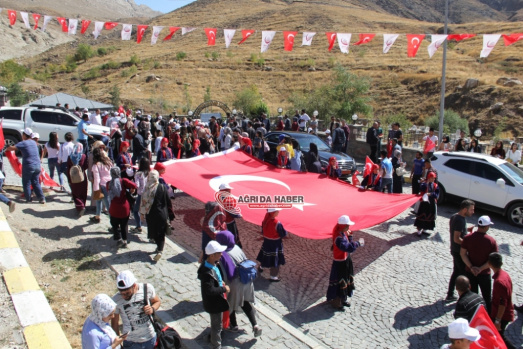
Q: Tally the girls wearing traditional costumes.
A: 12